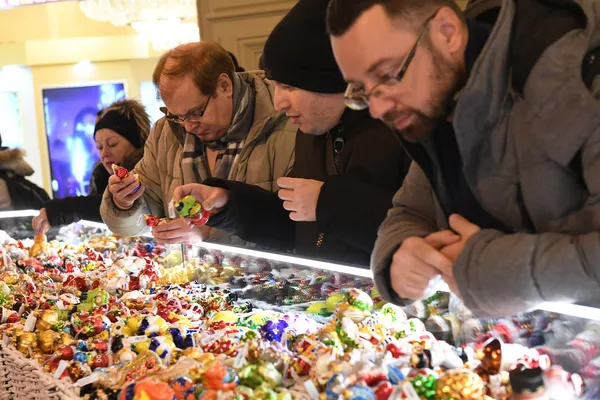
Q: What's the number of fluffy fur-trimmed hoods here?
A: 1